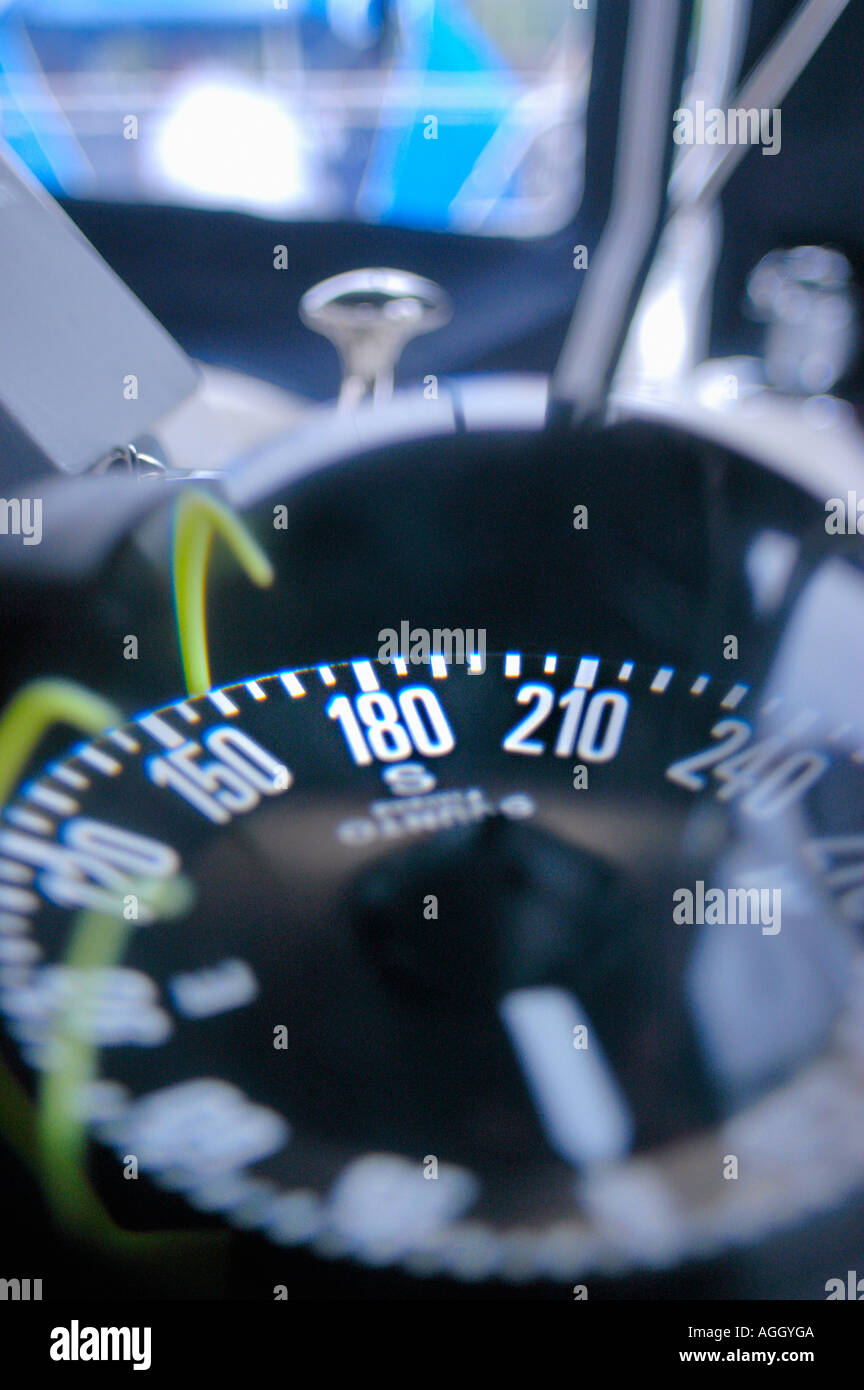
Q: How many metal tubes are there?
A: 3